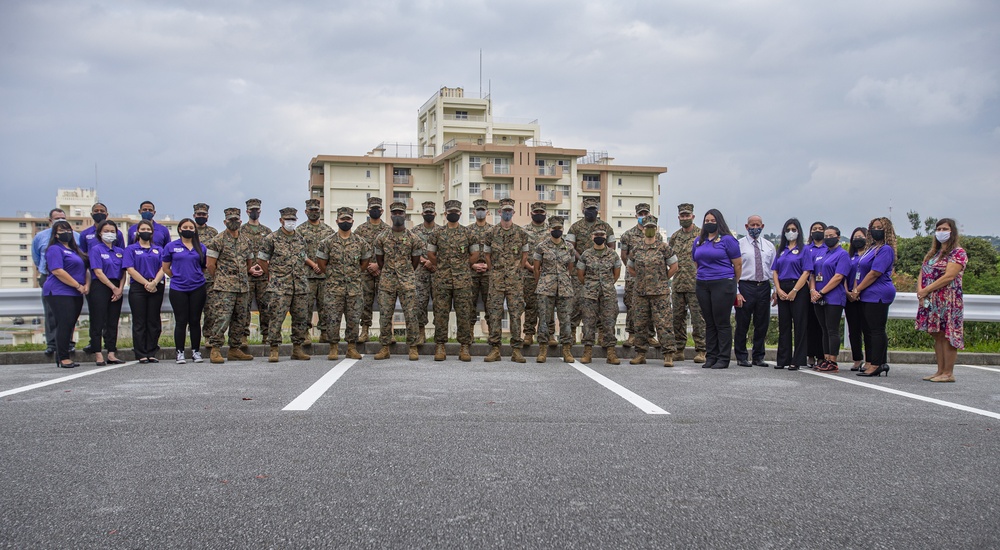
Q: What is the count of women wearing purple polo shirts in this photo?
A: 10